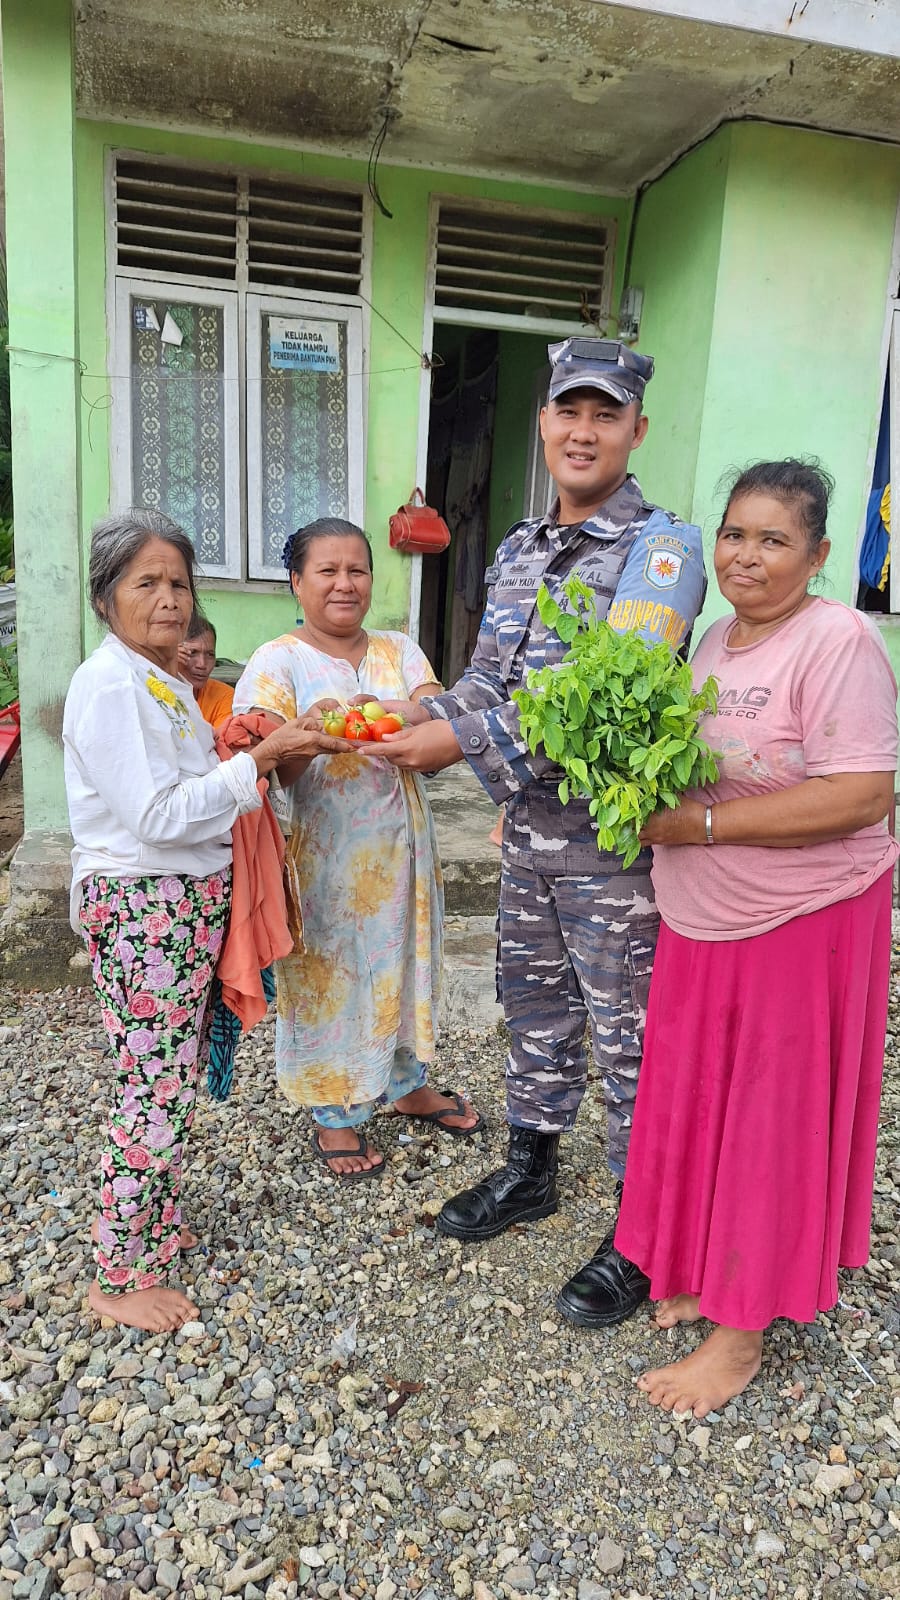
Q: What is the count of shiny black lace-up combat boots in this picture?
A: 2